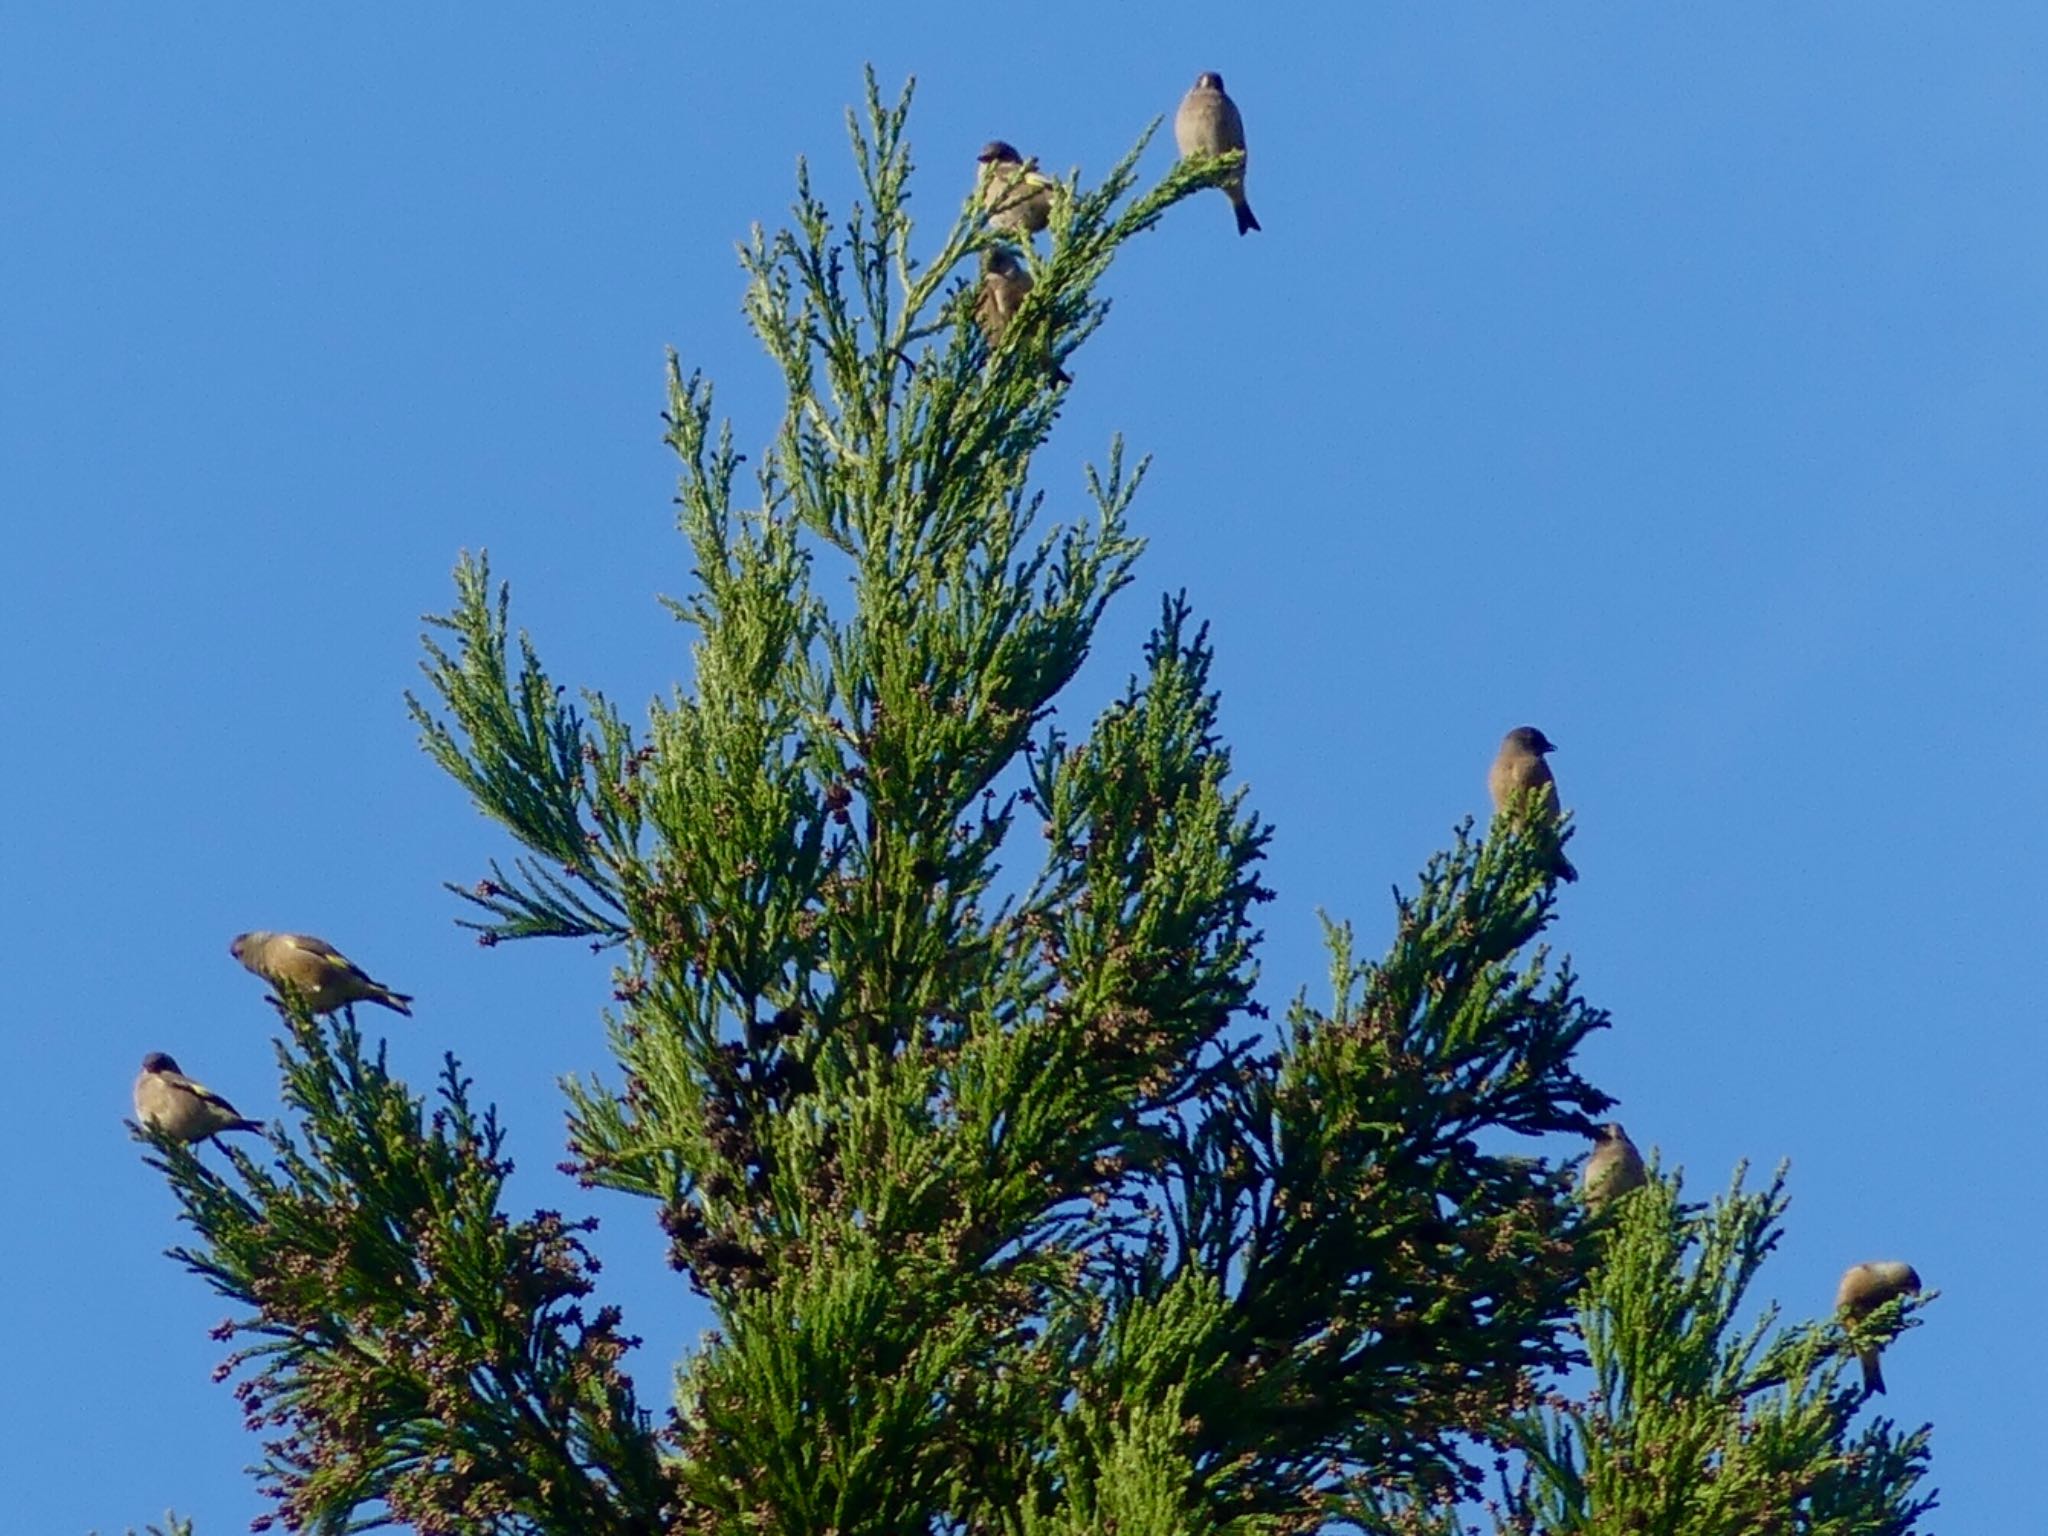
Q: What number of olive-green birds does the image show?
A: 8